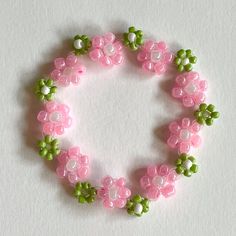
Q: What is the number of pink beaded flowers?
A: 9